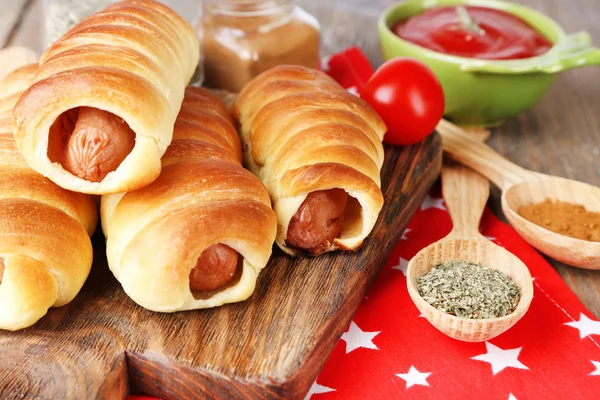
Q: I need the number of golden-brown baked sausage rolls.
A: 4